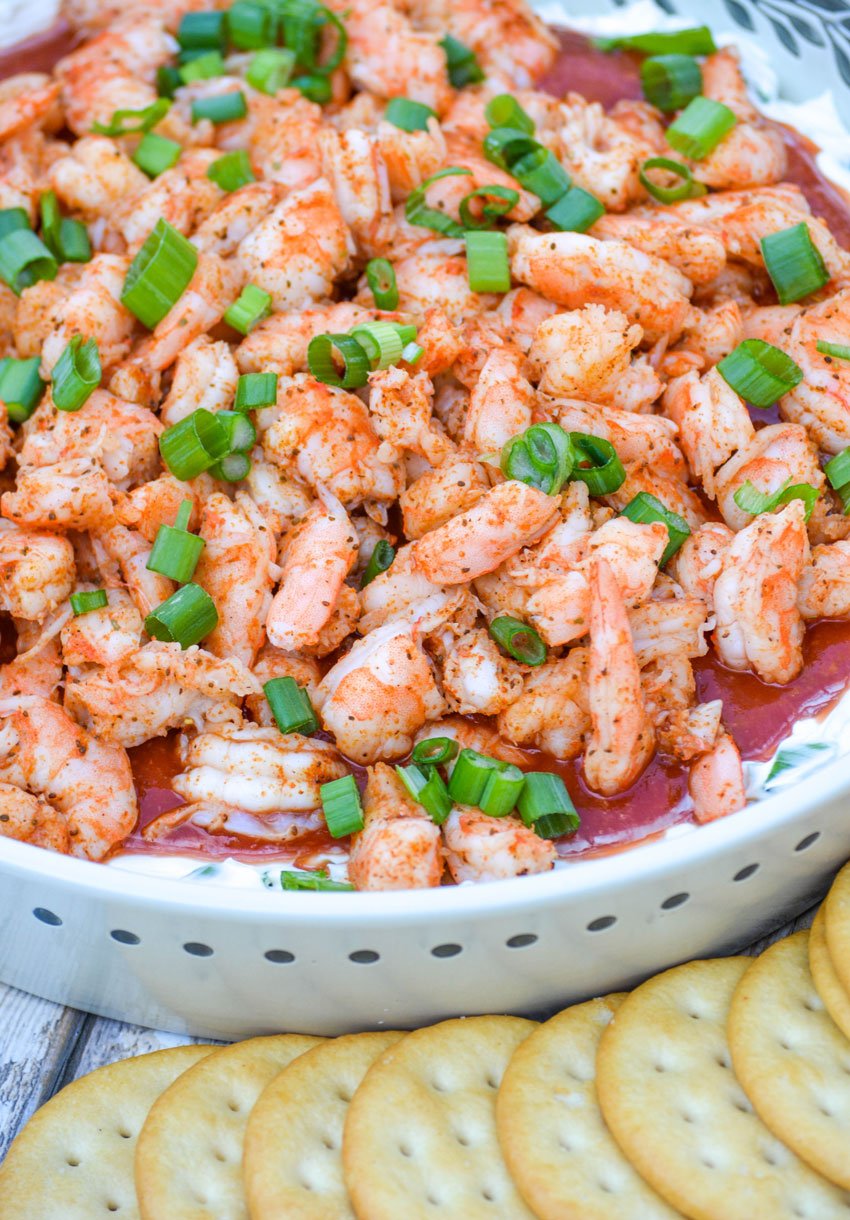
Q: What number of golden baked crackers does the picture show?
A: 9